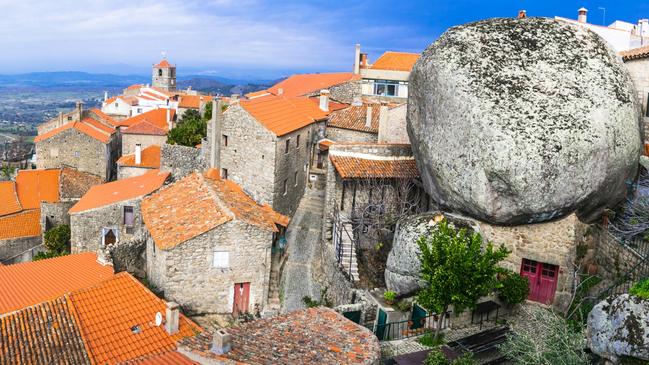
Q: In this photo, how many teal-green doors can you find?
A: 3